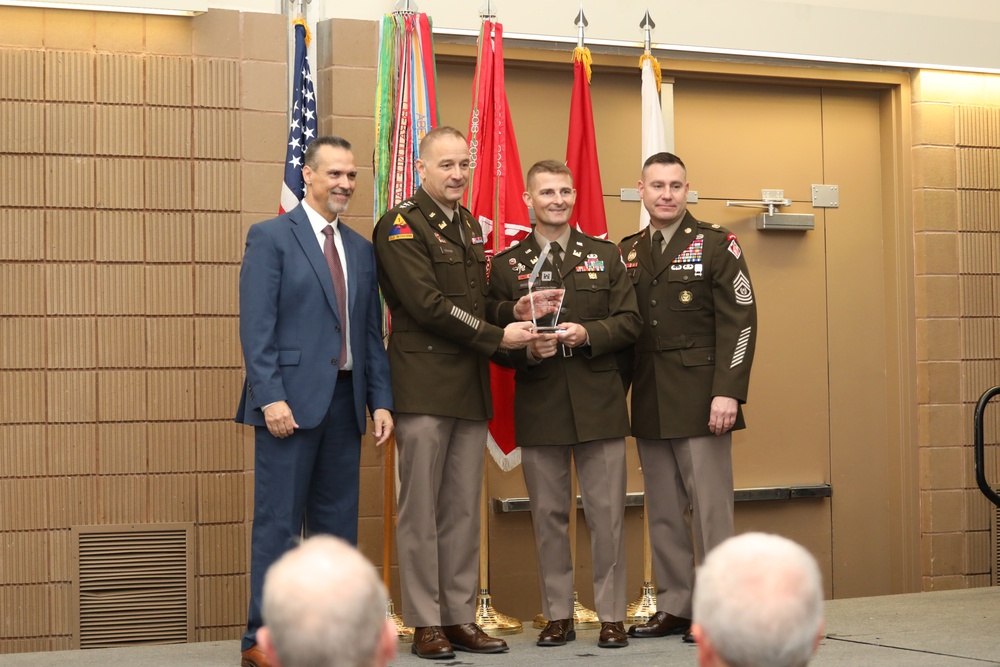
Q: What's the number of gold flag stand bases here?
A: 4